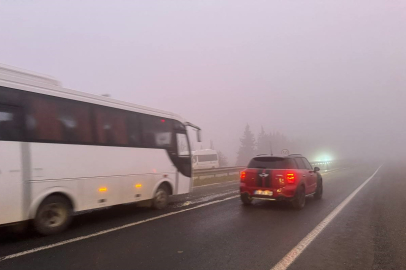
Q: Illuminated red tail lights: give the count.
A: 2